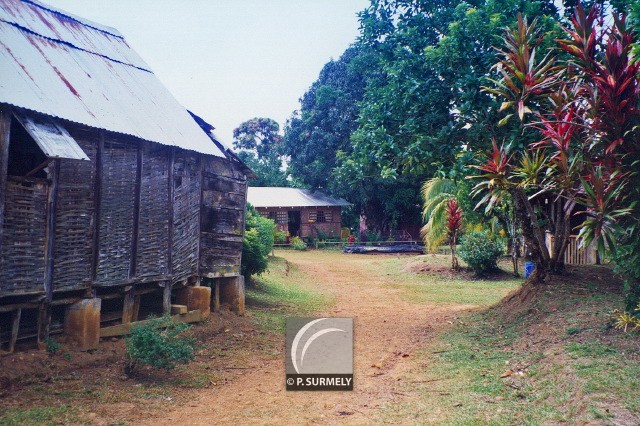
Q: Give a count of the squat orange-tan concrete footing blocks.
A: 3